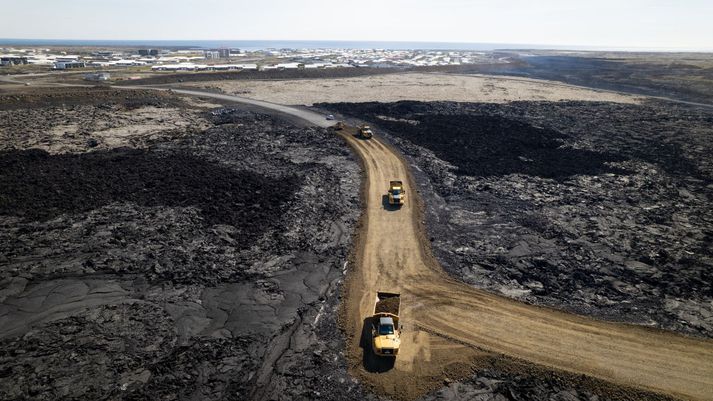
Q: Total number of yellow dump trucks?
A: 3